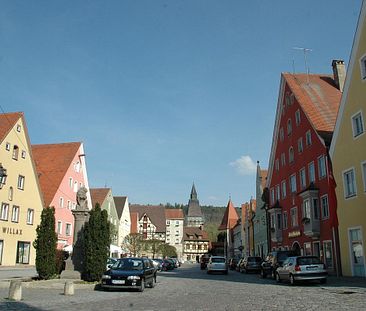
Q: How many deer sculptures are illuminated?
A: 0